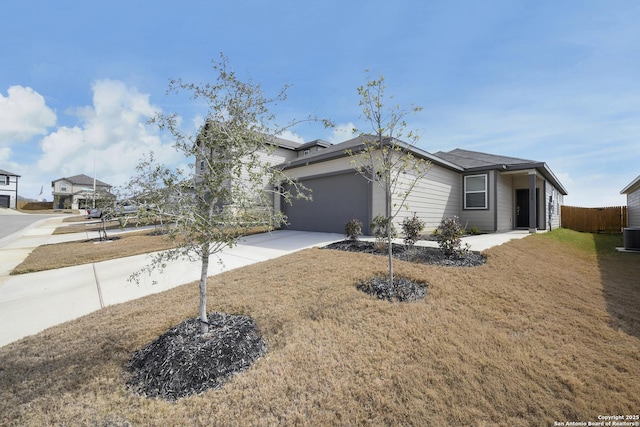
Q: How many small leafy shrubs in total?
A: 4